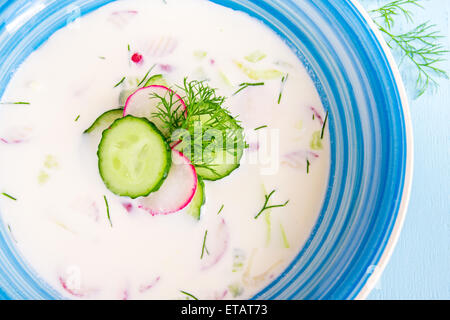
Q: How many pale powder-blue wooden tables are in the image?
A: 1